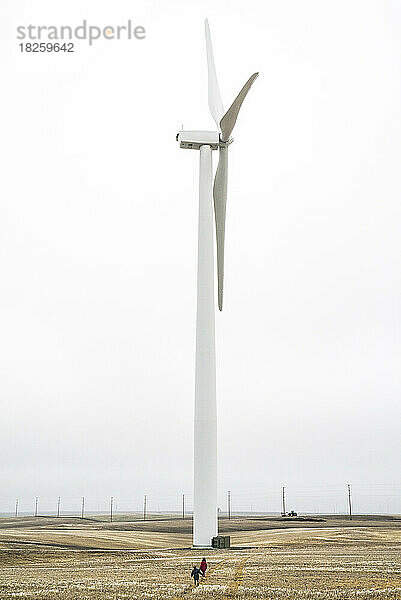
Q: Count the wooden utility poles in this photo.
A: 10